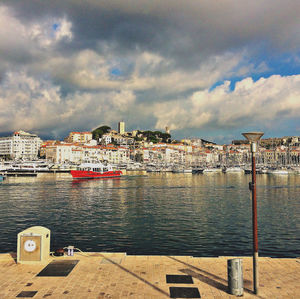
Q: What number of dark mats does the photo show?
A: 4